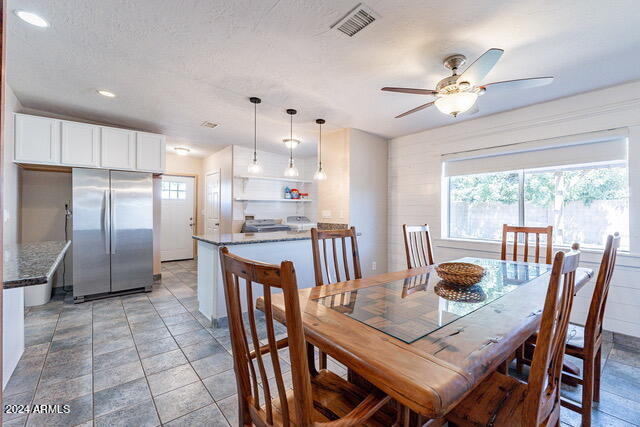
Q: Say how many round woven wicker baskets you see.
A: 1